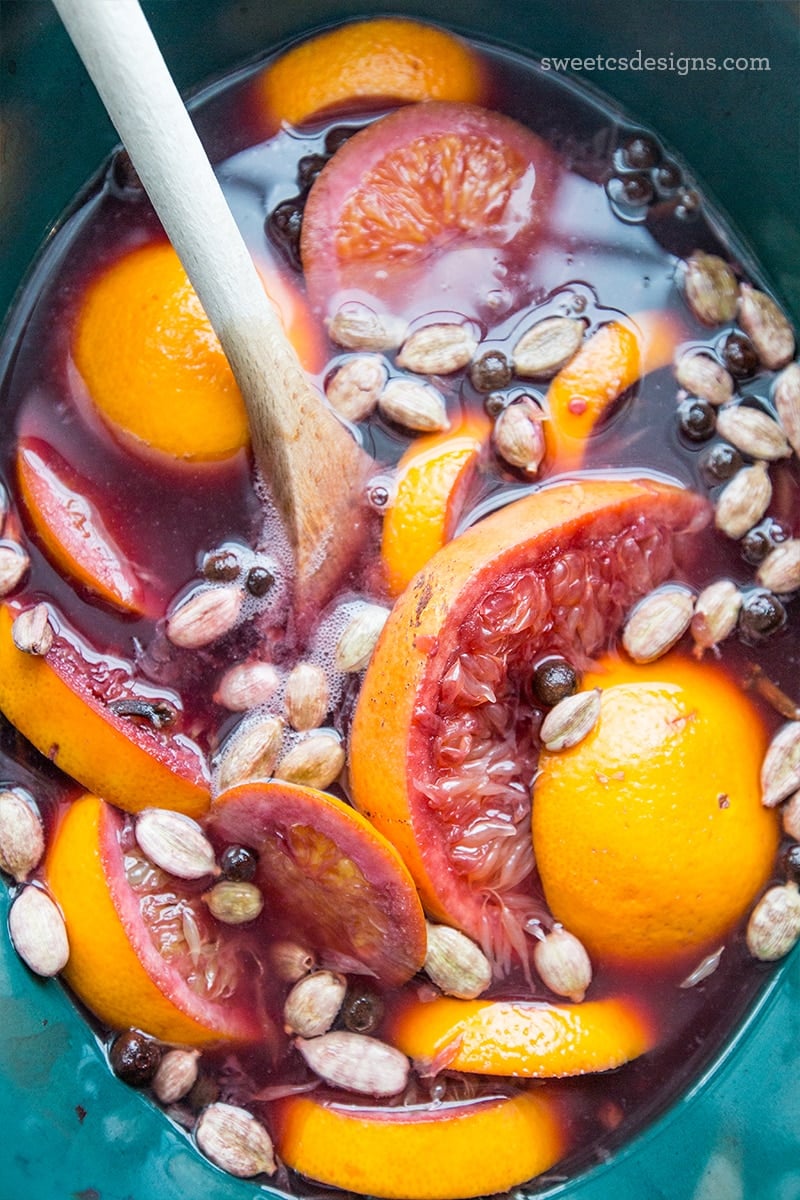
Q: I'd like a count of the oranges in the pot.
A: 13